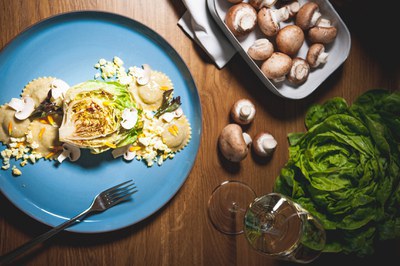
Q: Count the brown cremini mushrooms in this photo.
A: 15